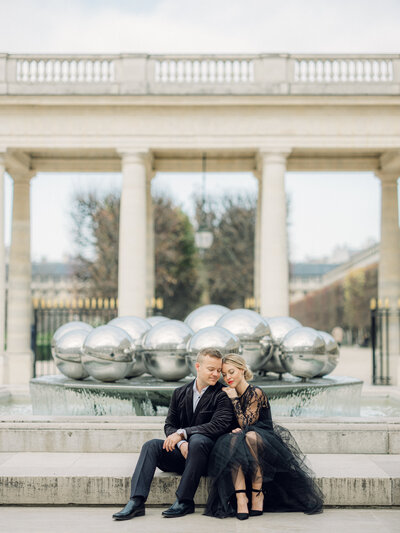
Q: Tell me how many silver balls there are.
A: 12